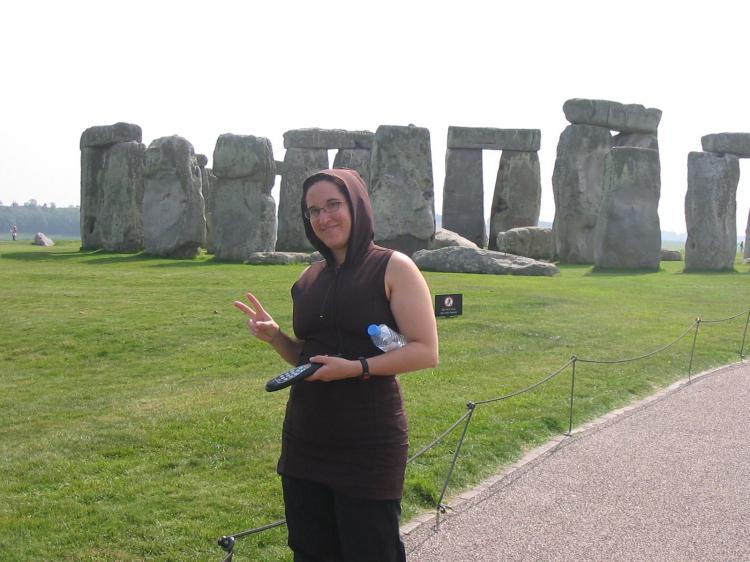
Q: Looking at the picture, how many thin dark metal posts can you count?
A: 5